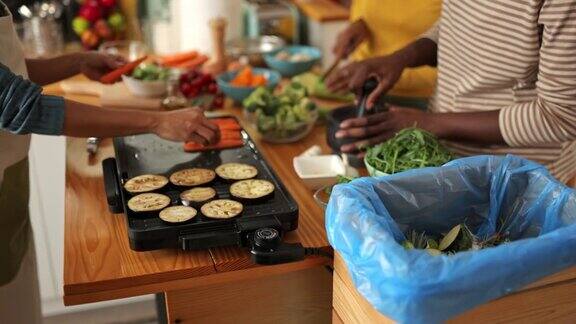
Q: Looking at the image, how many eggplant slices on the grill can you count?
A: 8